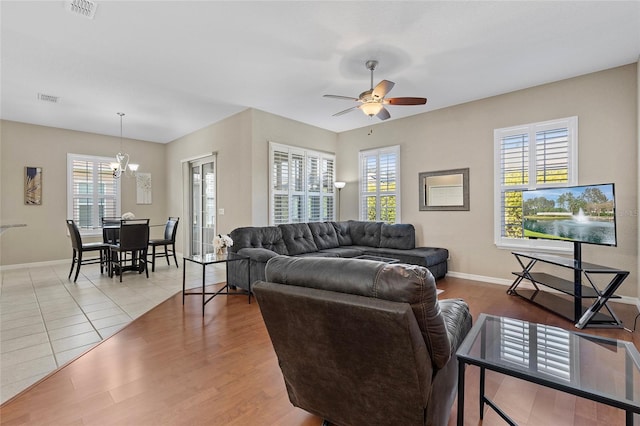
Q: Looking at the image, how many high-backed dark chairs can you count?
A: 4